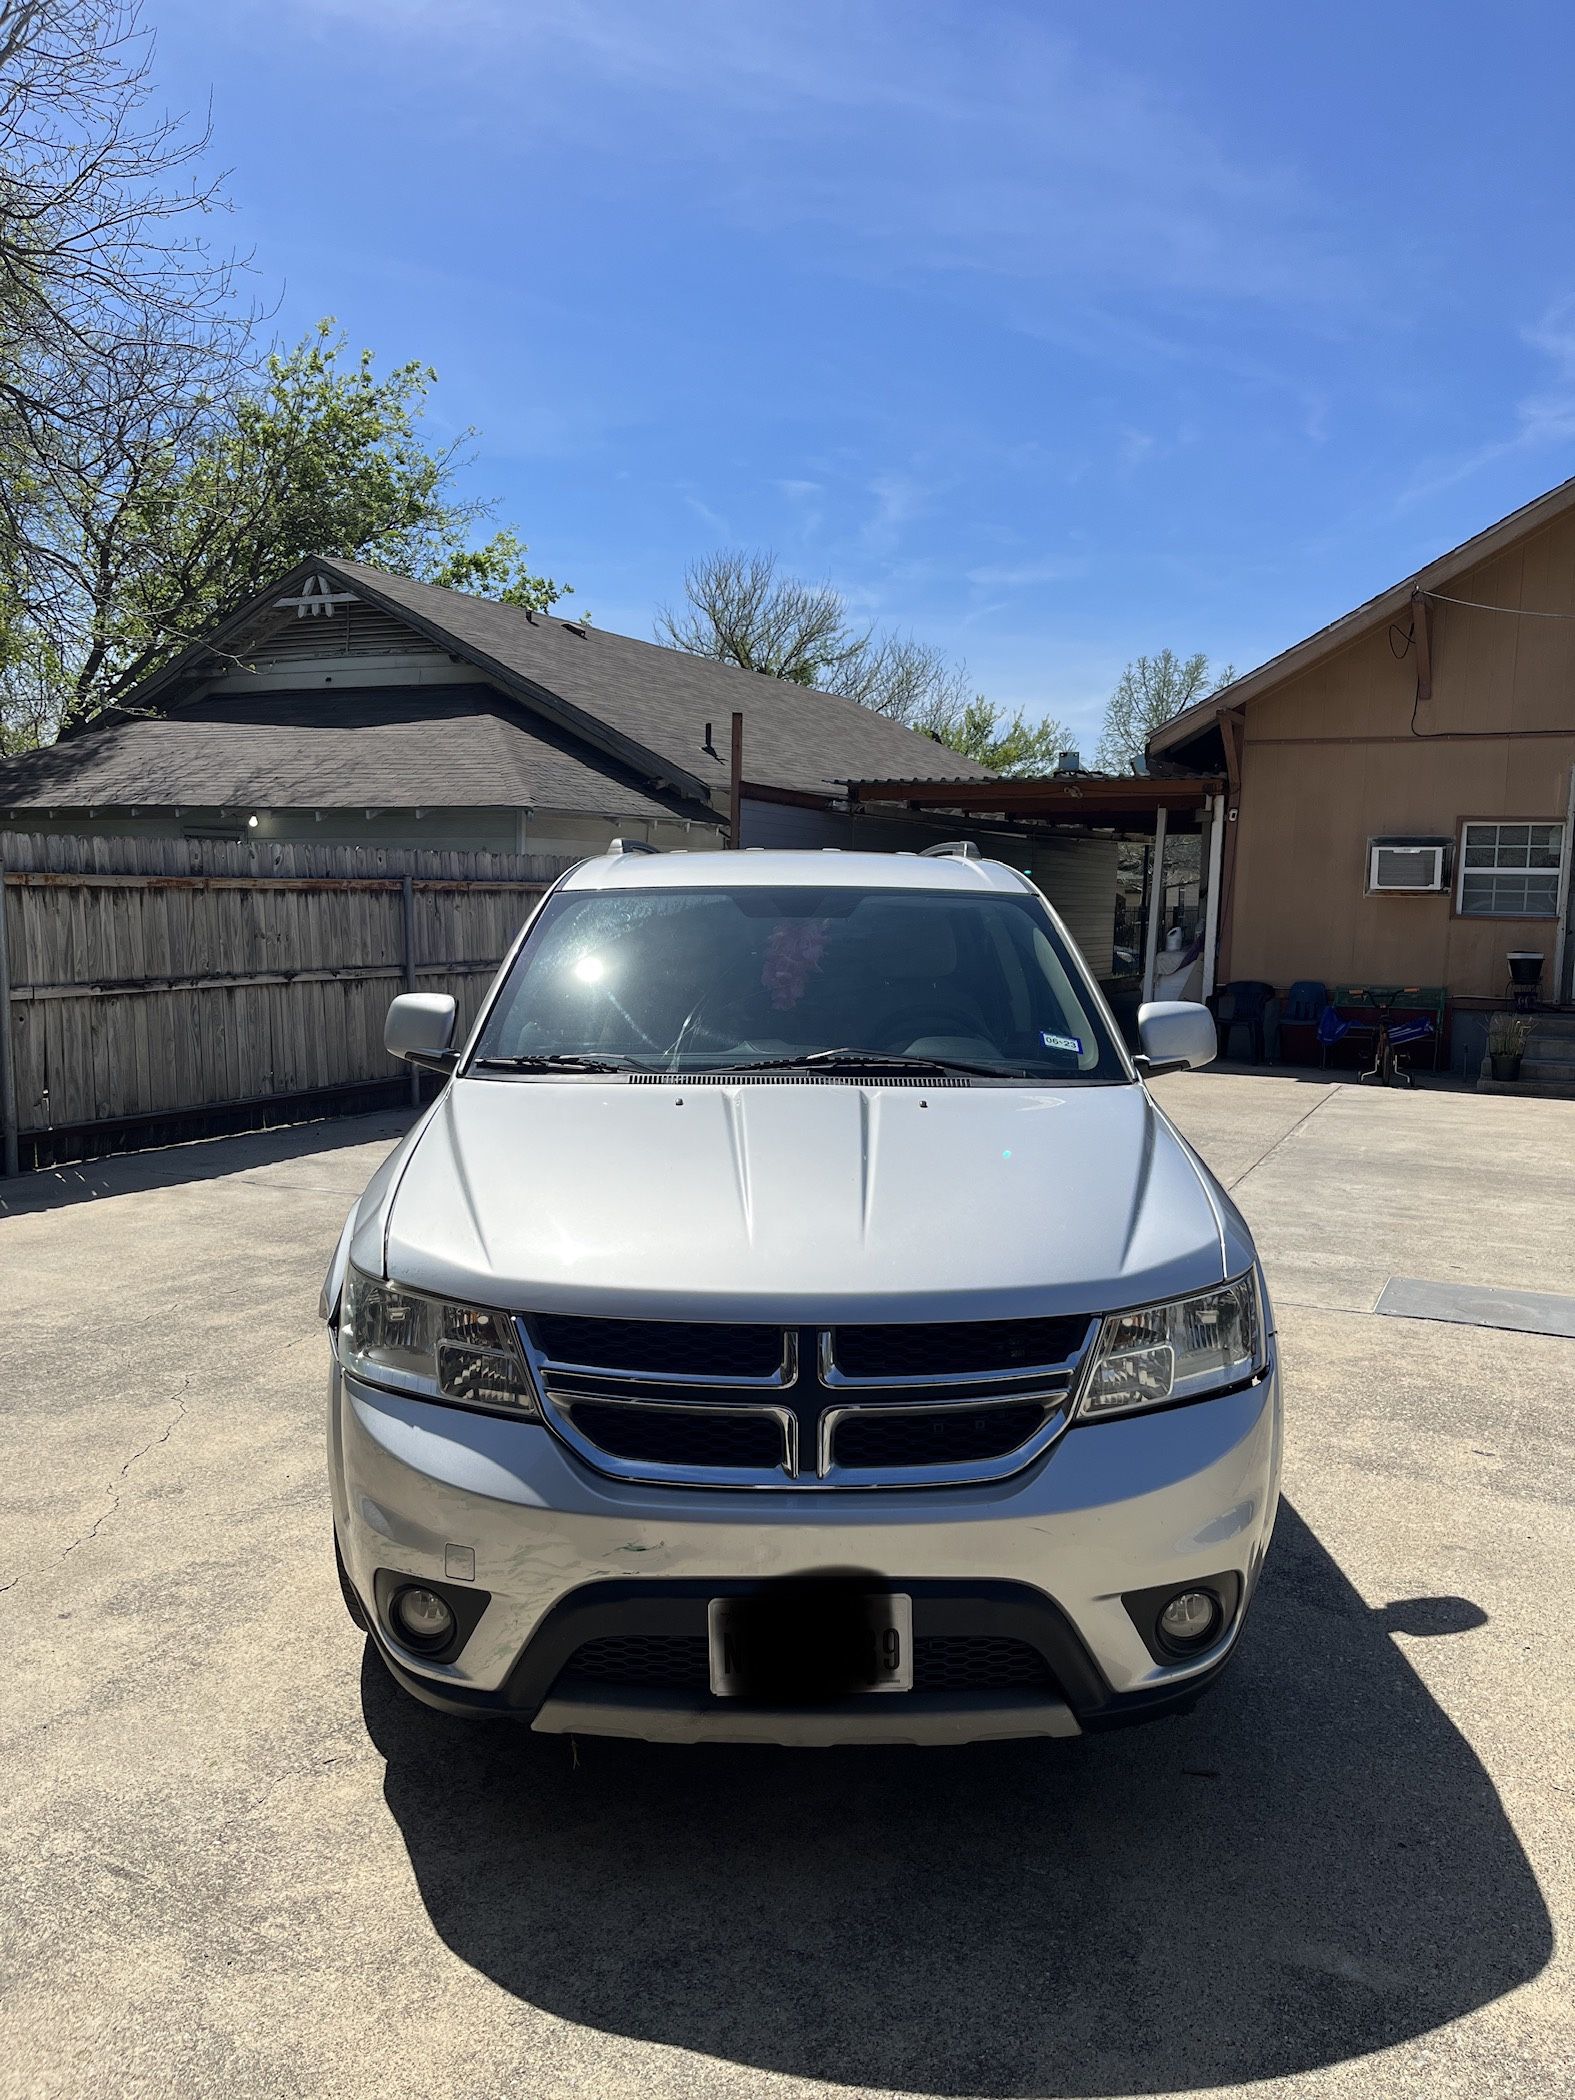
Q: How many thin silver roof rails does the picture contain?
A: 2